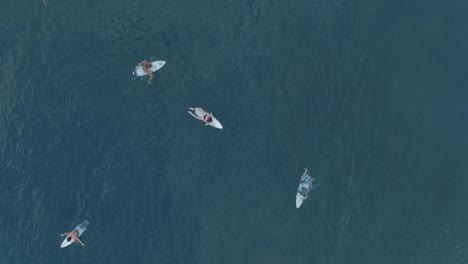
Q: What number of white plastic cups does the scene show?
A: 0